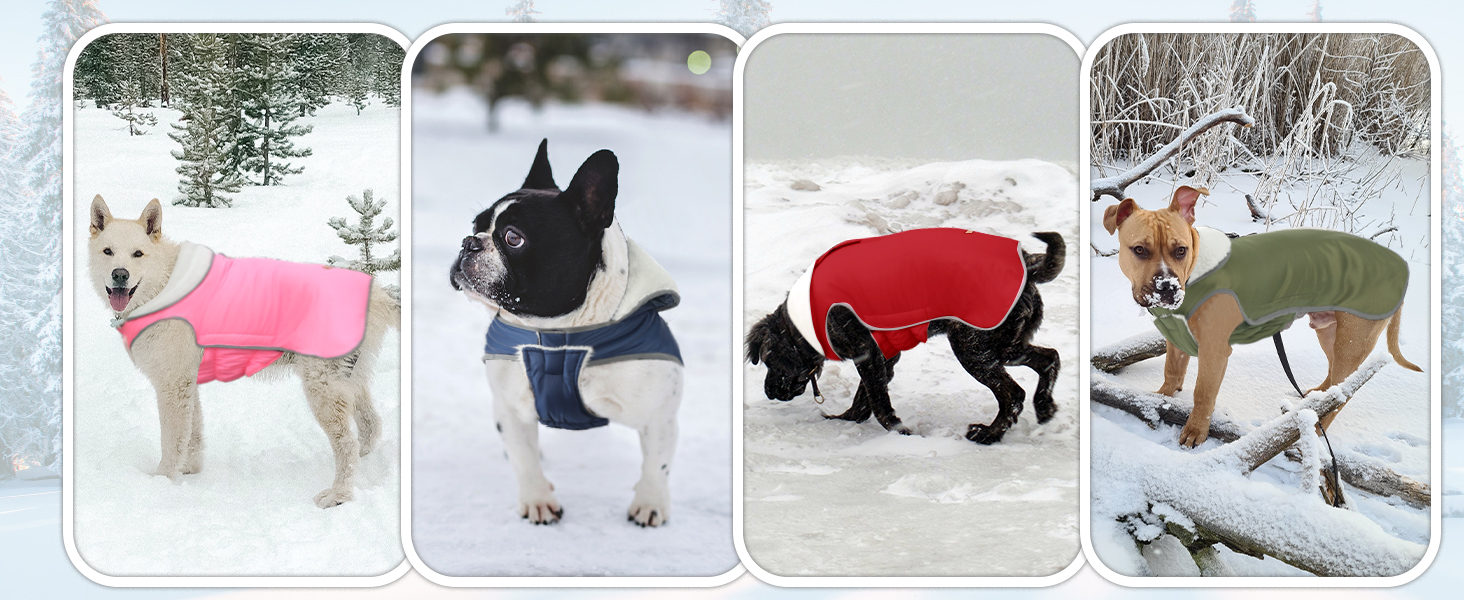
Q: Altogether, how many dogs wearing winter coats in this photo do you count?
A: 4